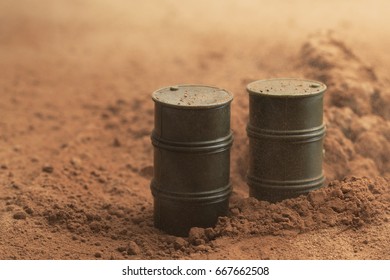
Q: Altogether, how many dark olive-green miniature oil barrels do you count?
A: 2